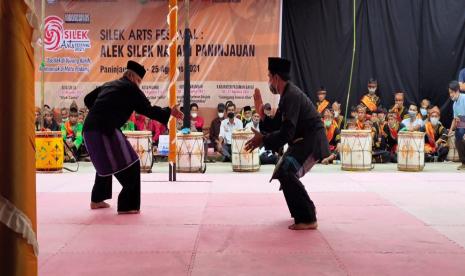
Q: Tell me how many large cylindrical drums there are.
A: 7